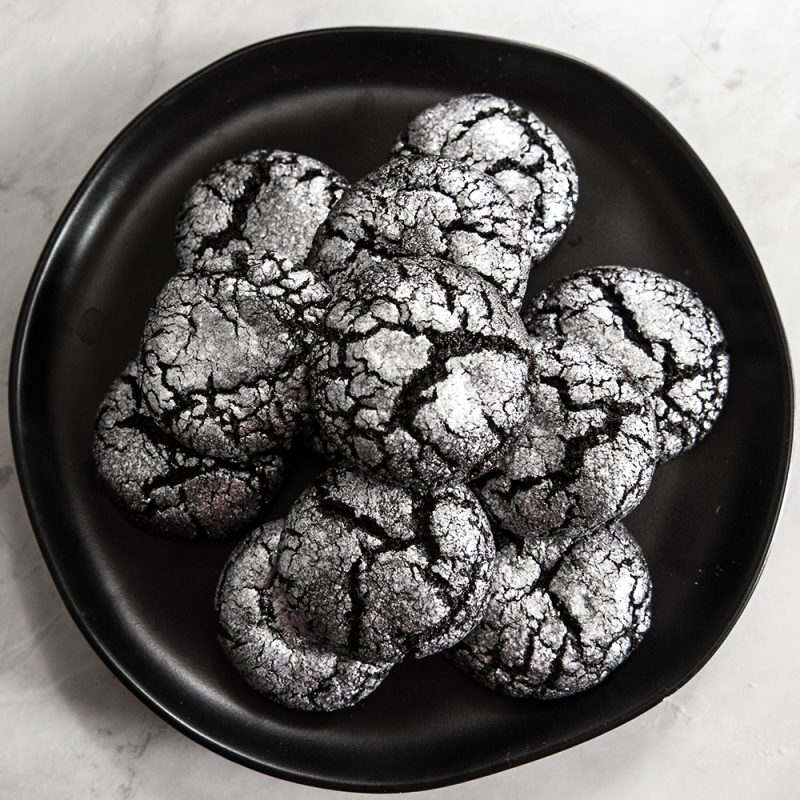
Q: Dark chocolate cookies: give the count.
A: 11